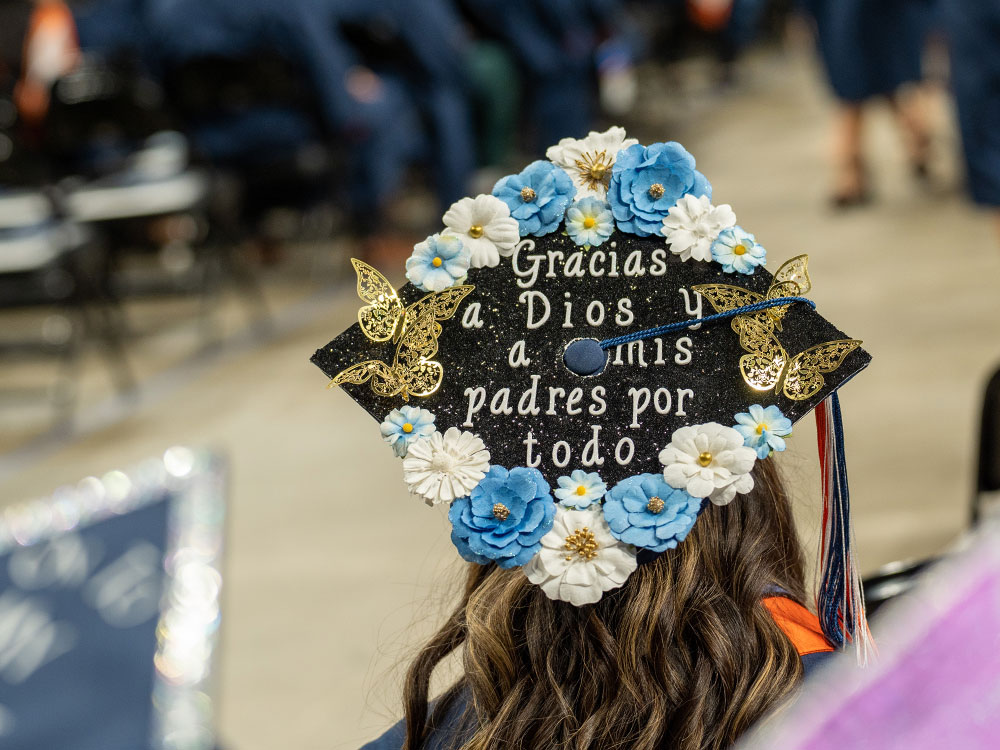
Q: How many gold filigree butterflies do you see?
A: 4